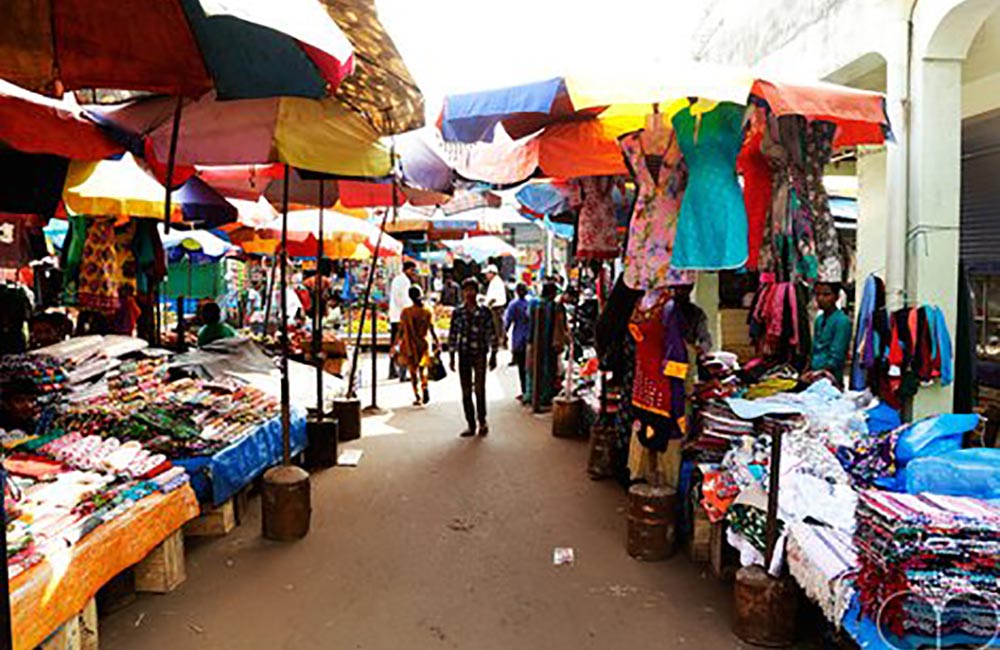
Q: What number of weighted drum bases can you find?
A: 7